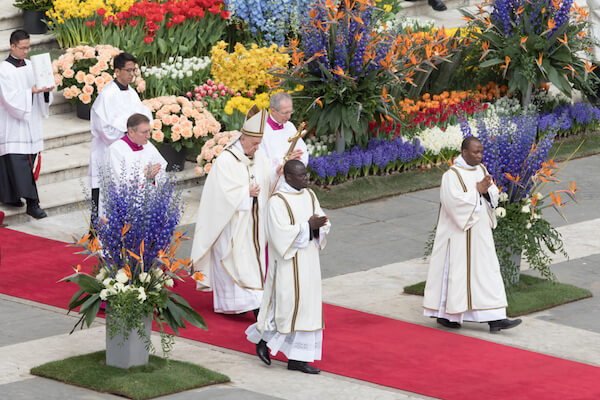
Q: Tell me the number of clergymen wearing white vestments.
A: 7